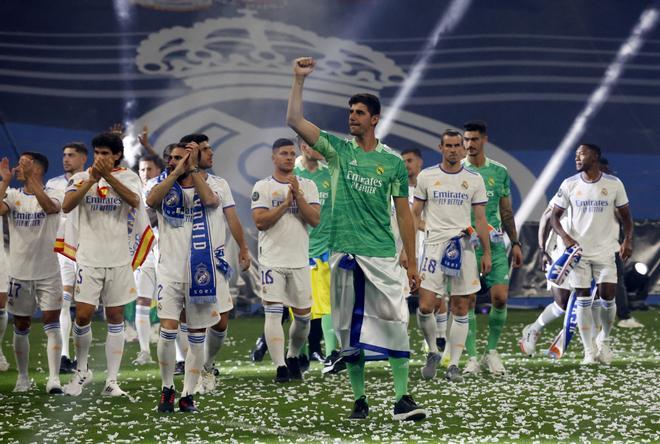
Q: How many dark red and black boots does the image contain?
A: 2